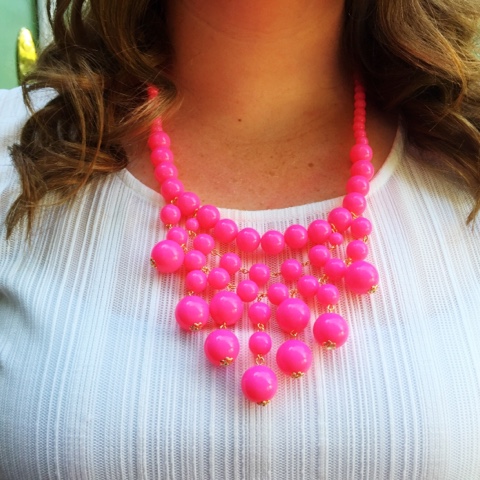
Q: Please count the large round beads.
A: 9